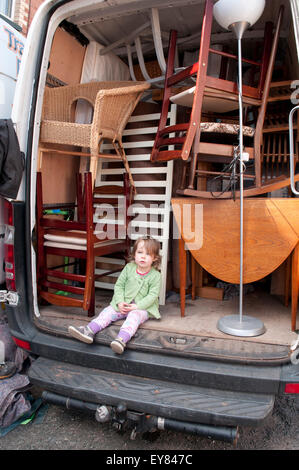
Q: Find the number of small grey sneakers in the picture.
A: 2